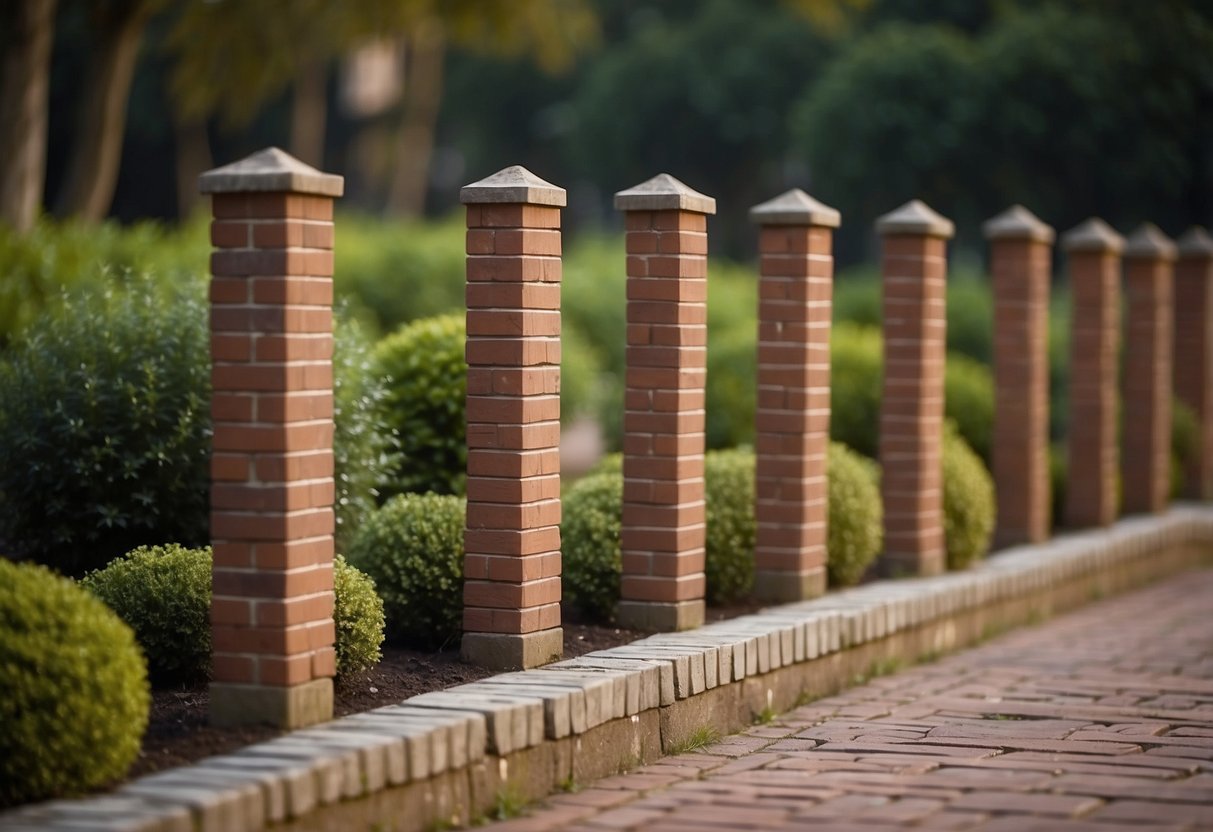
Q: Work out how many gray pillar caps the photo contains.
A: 9